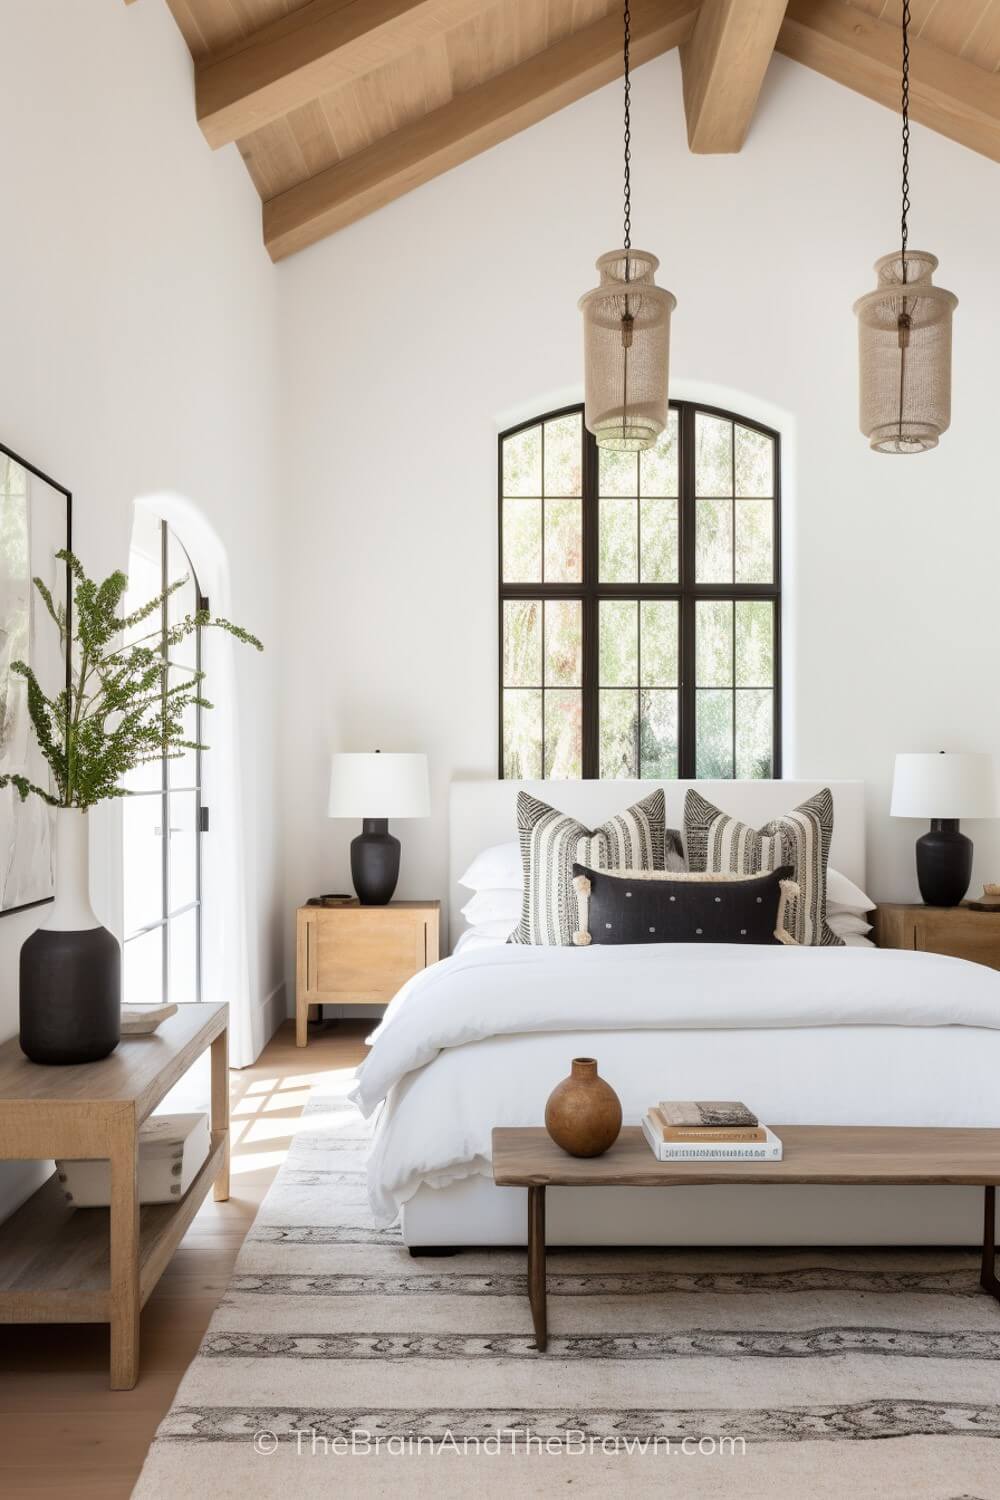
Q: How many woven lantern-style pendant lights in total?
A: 2